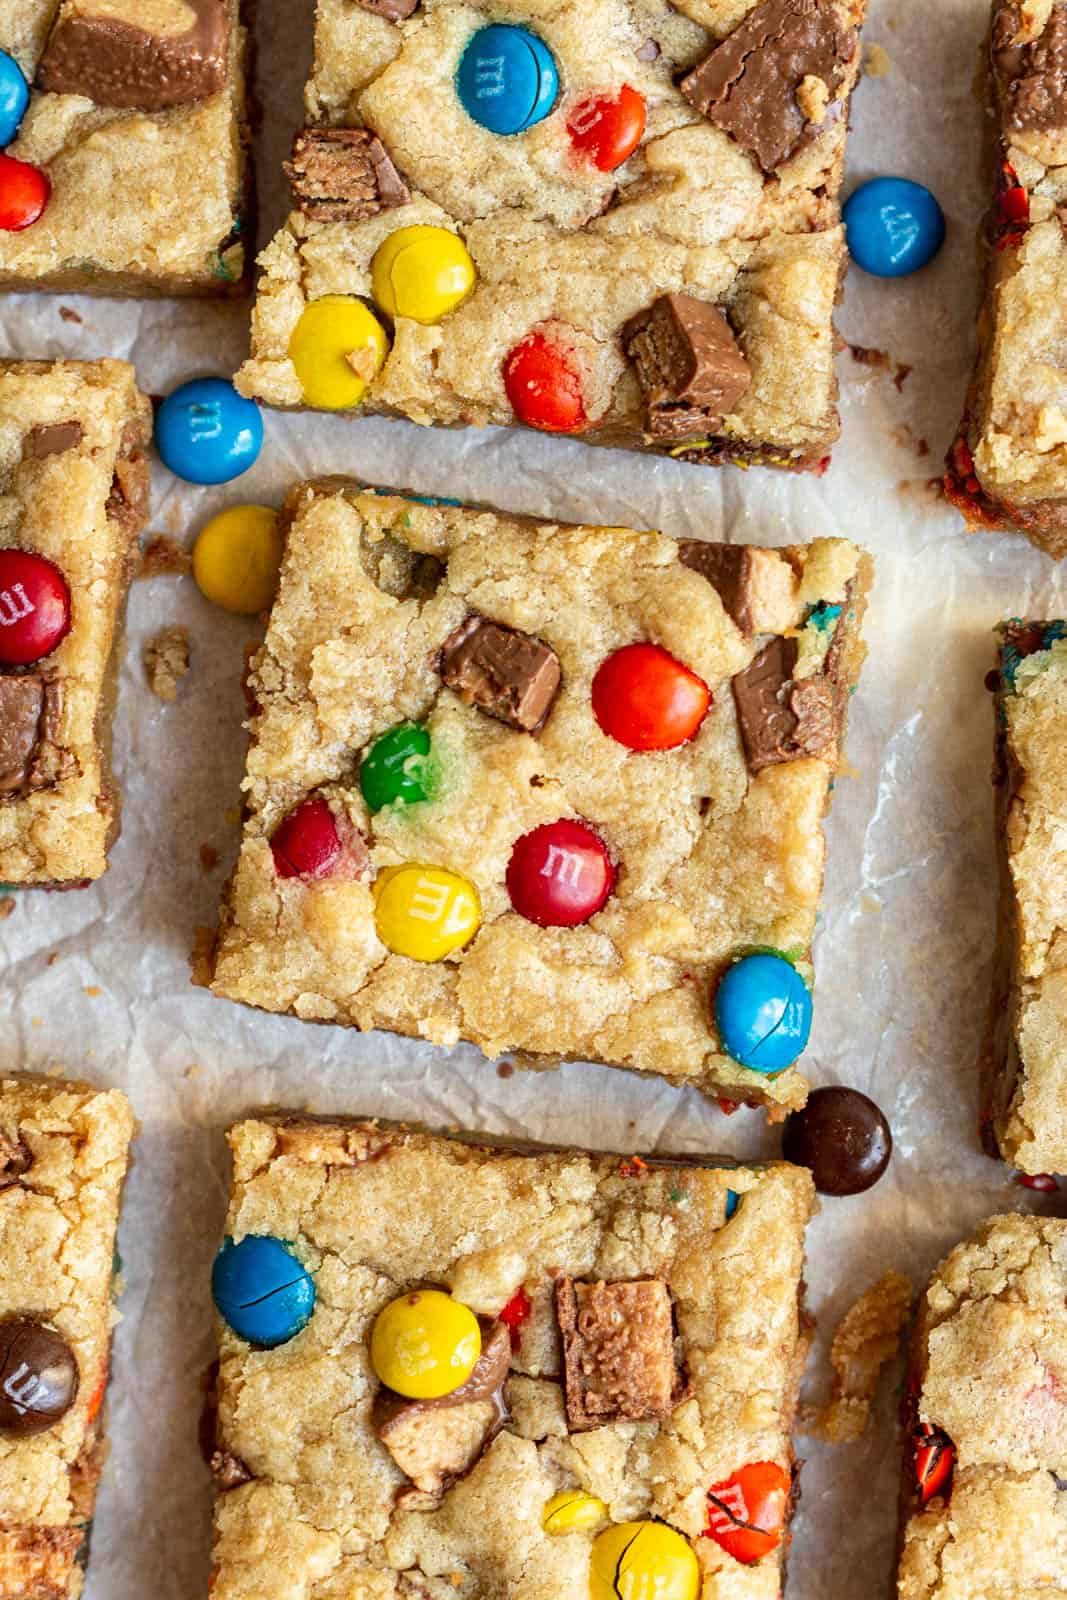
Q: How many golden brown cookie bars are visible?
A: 9